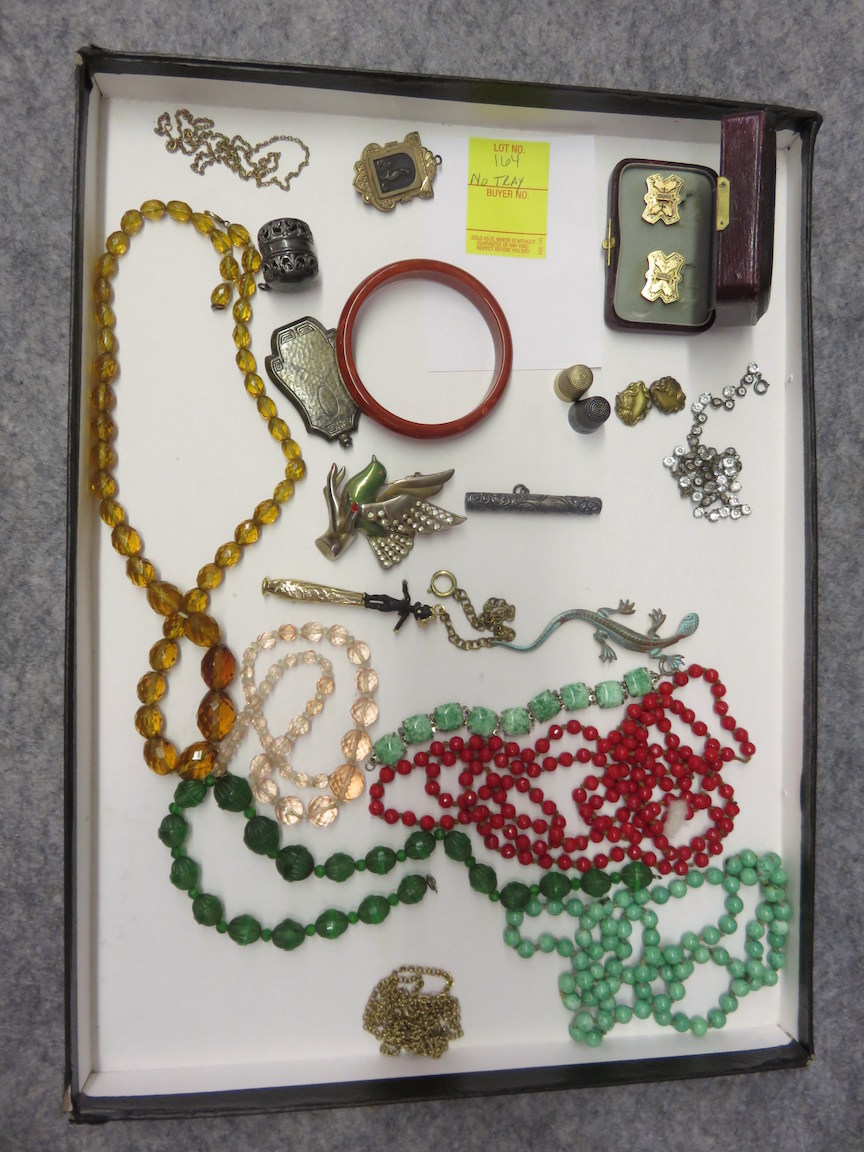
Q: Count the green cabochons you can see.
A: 9